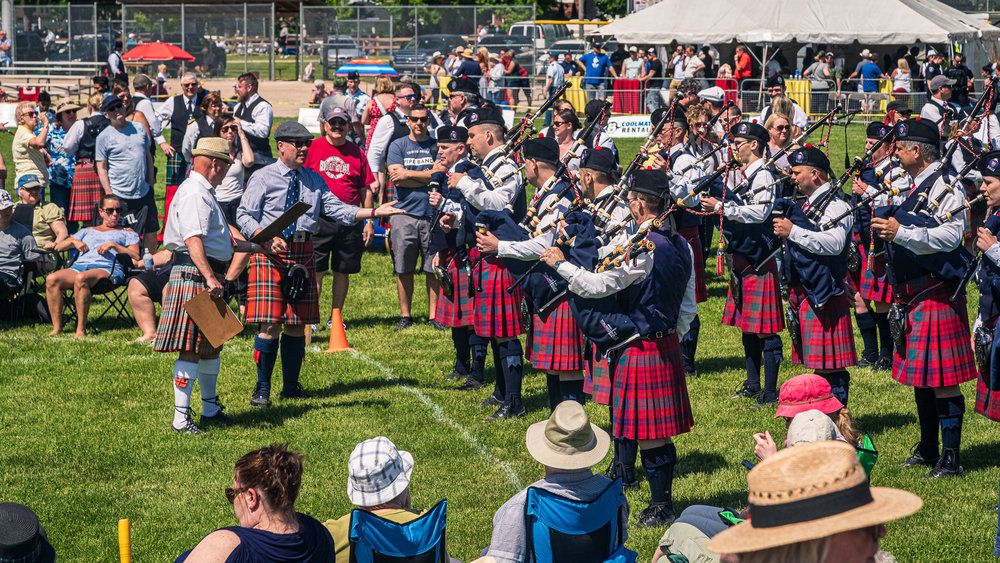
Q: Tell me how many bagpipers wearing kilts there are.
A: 11